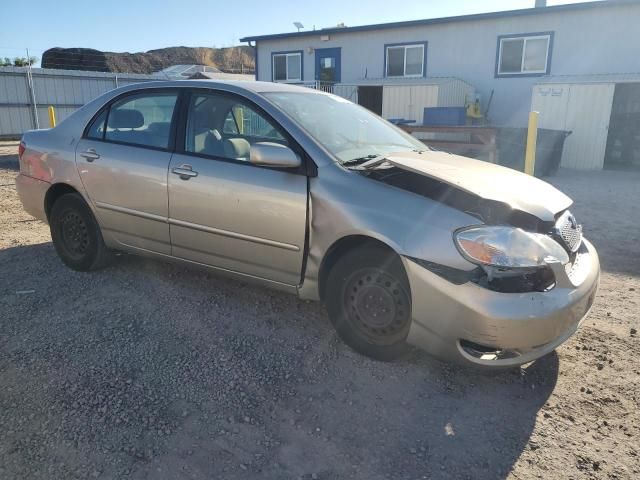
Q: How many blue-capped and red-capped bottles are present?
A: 0